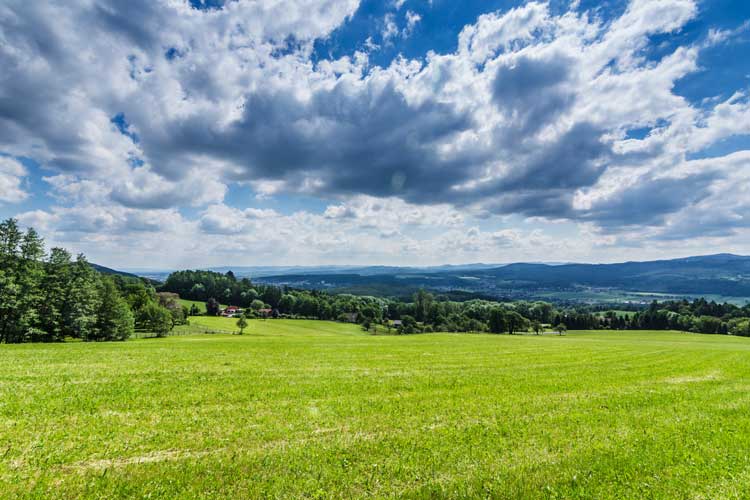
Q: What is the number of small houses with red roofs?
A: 2